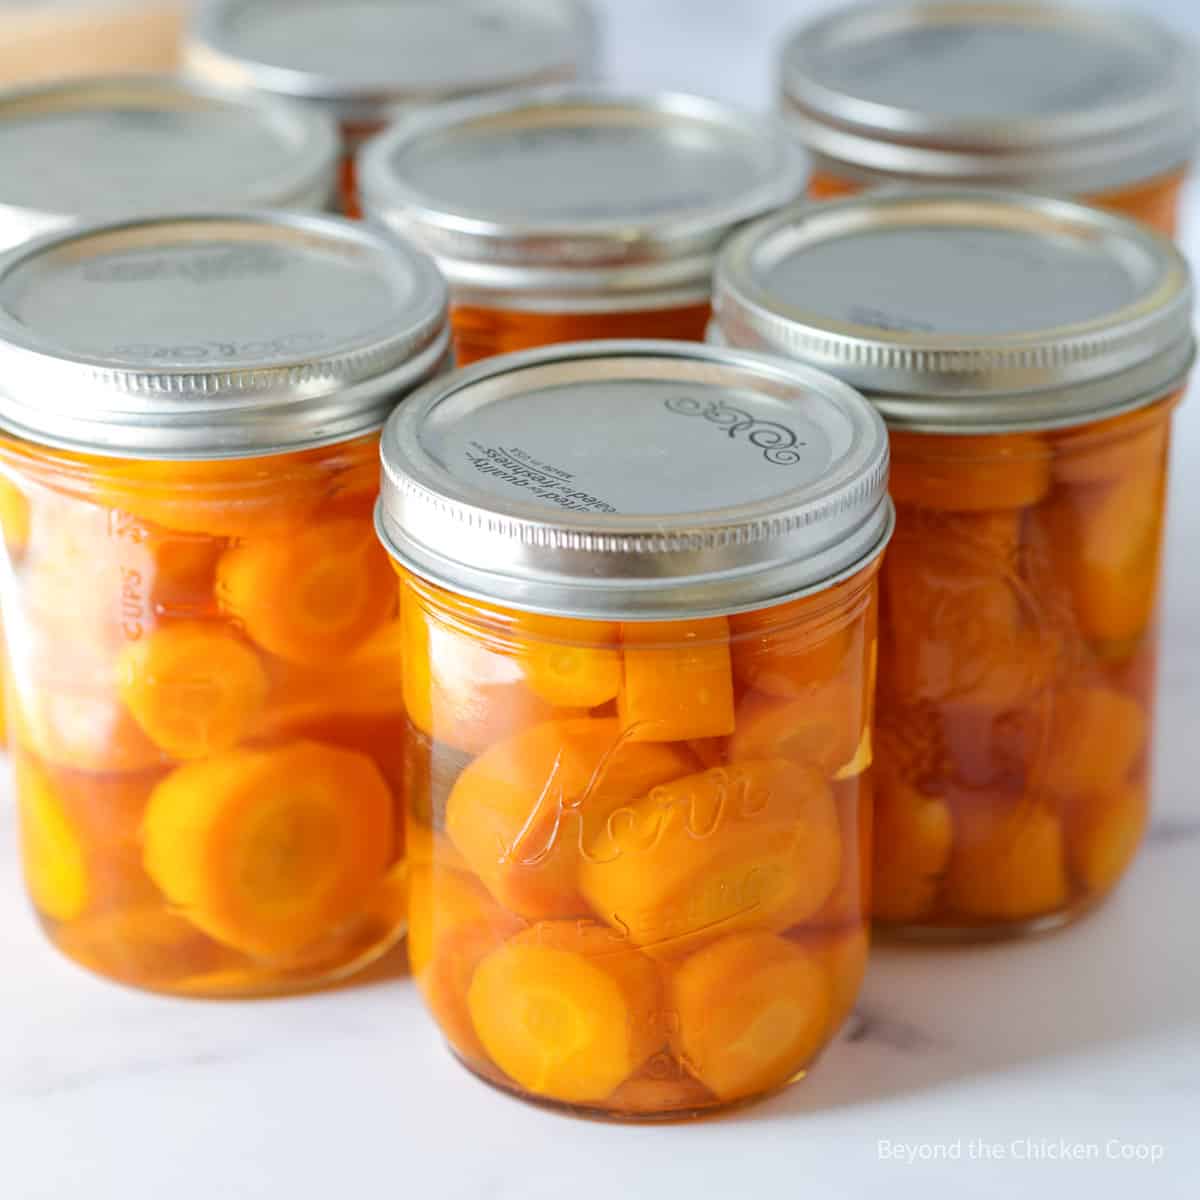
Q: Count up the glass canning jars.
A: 7